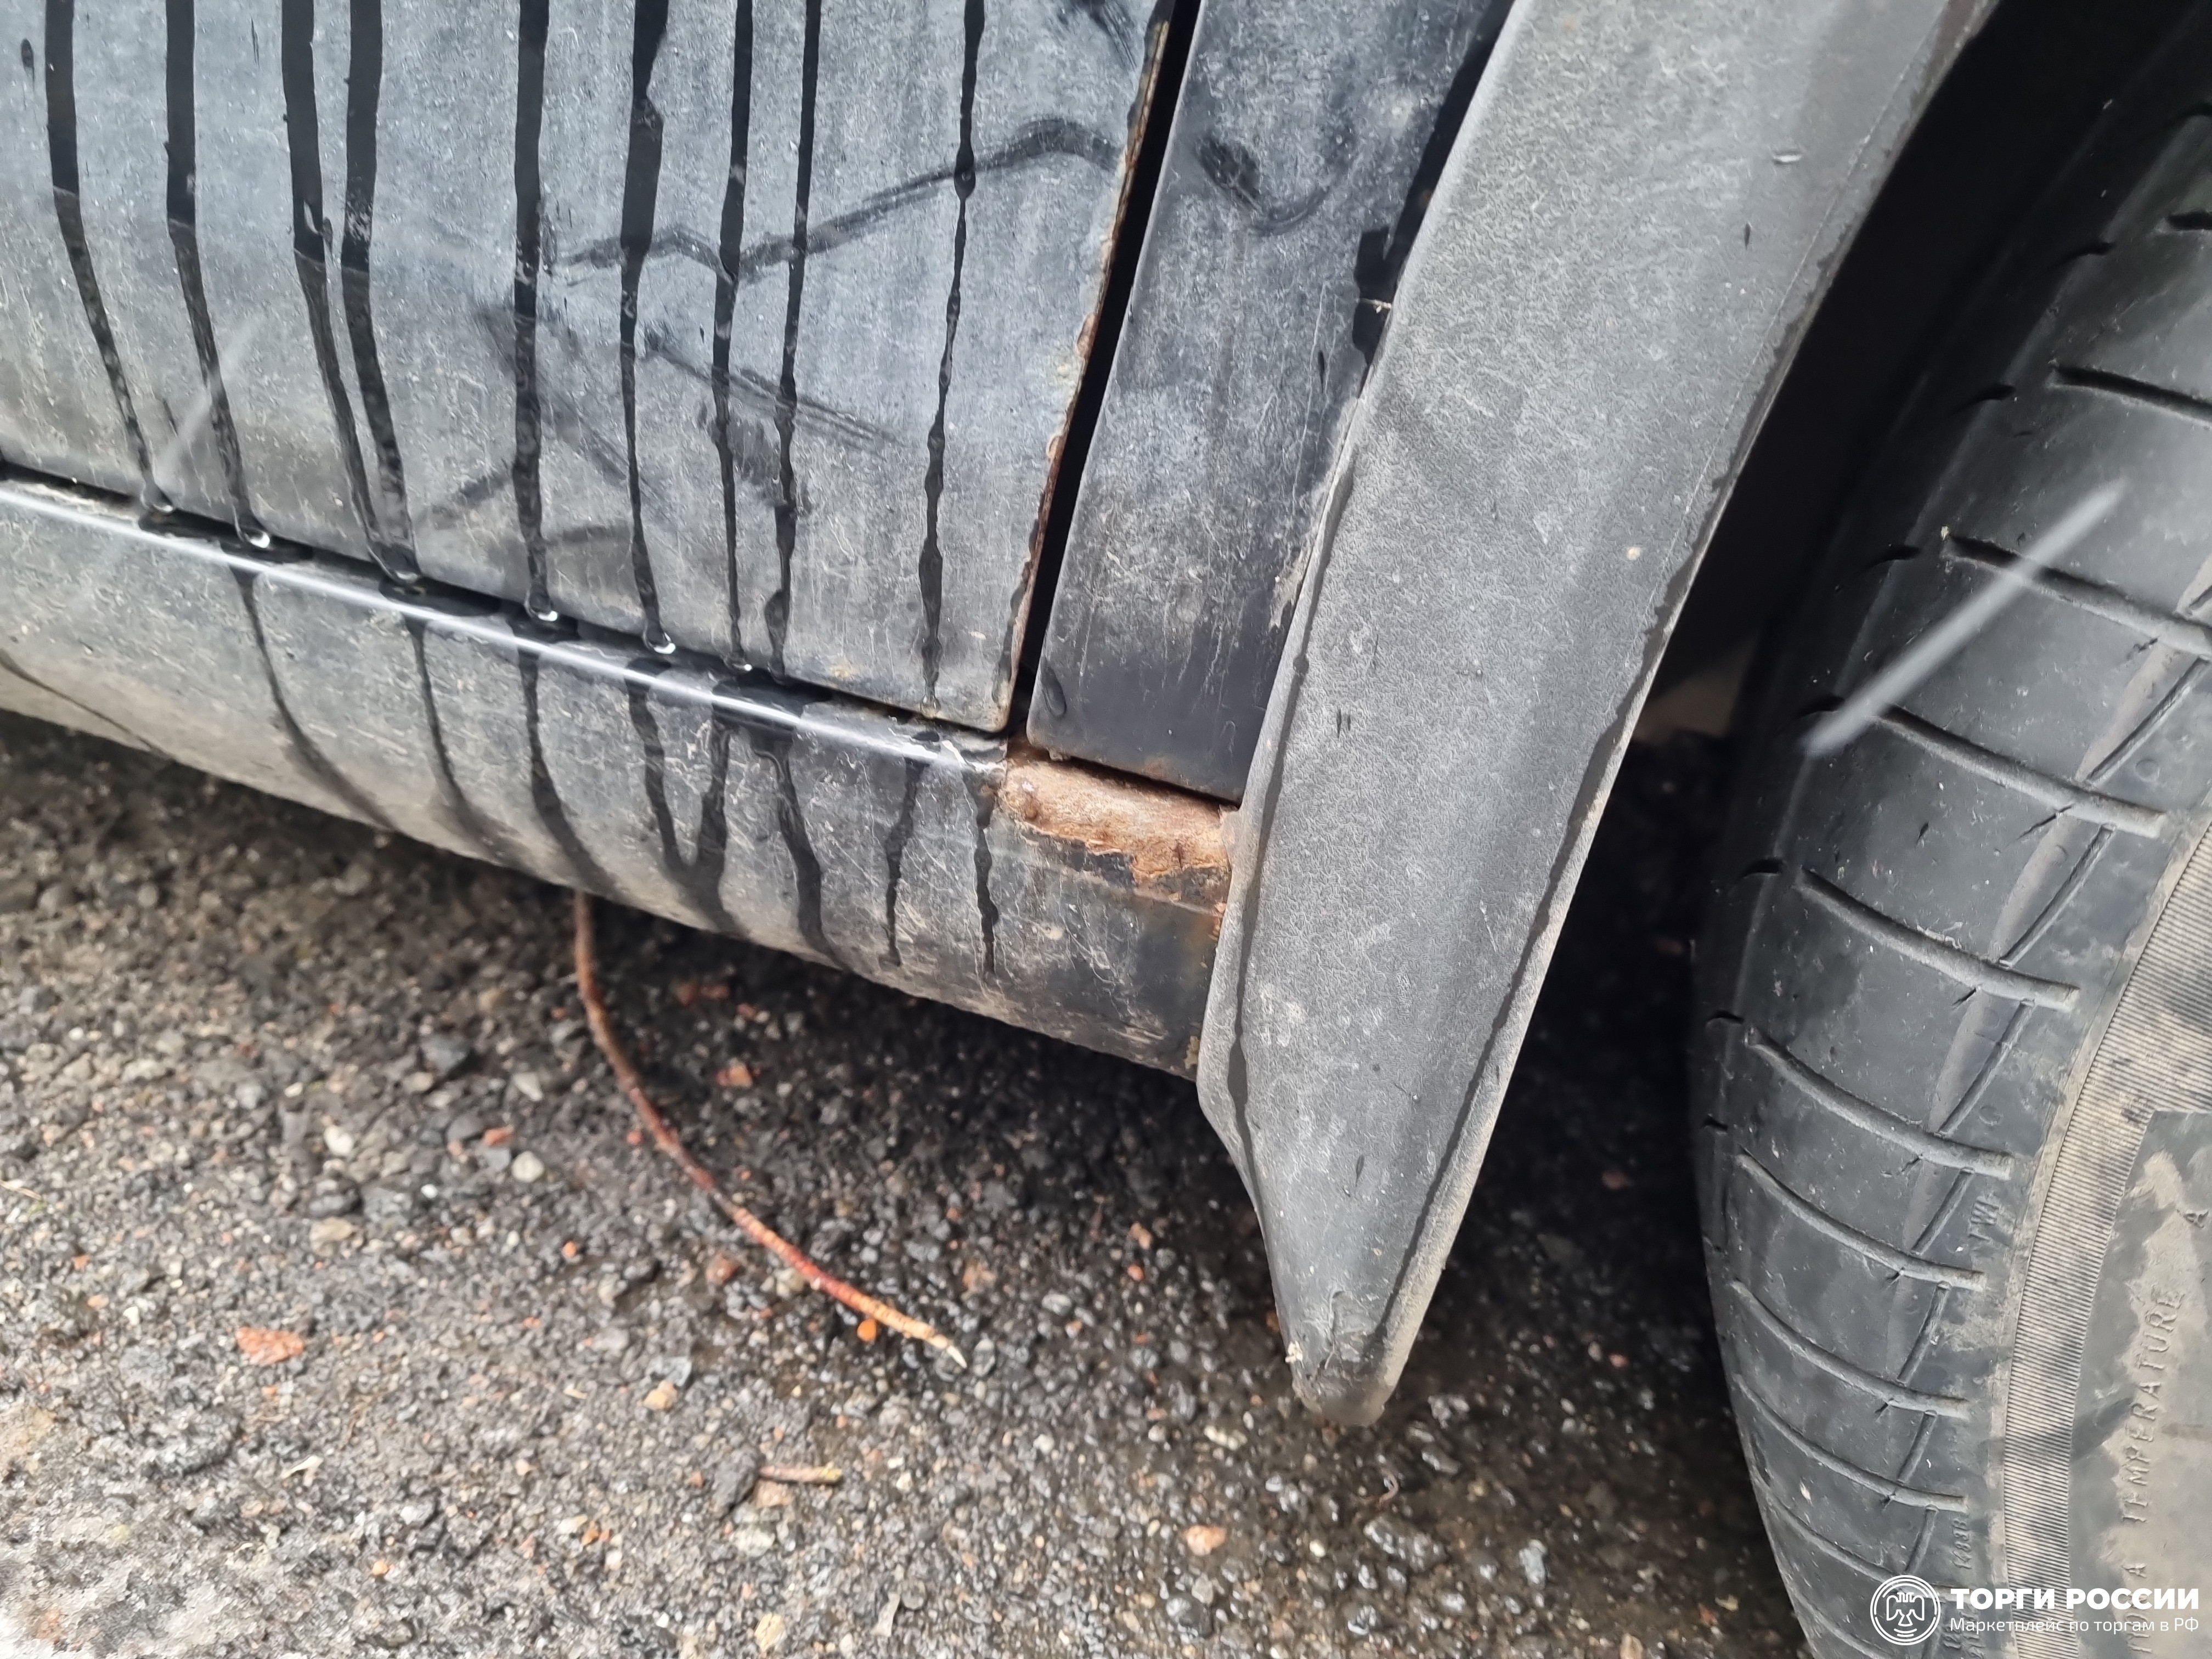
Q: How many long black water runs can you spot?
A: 9